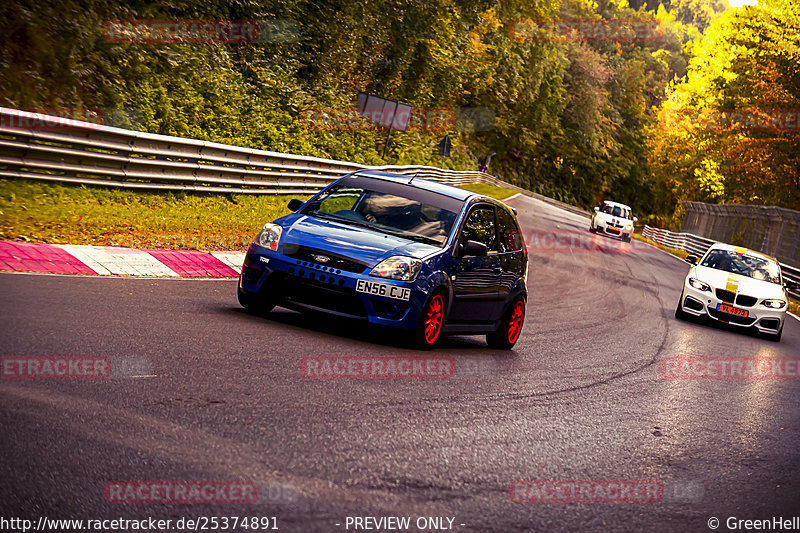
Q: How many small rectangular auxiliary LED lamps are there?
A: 0